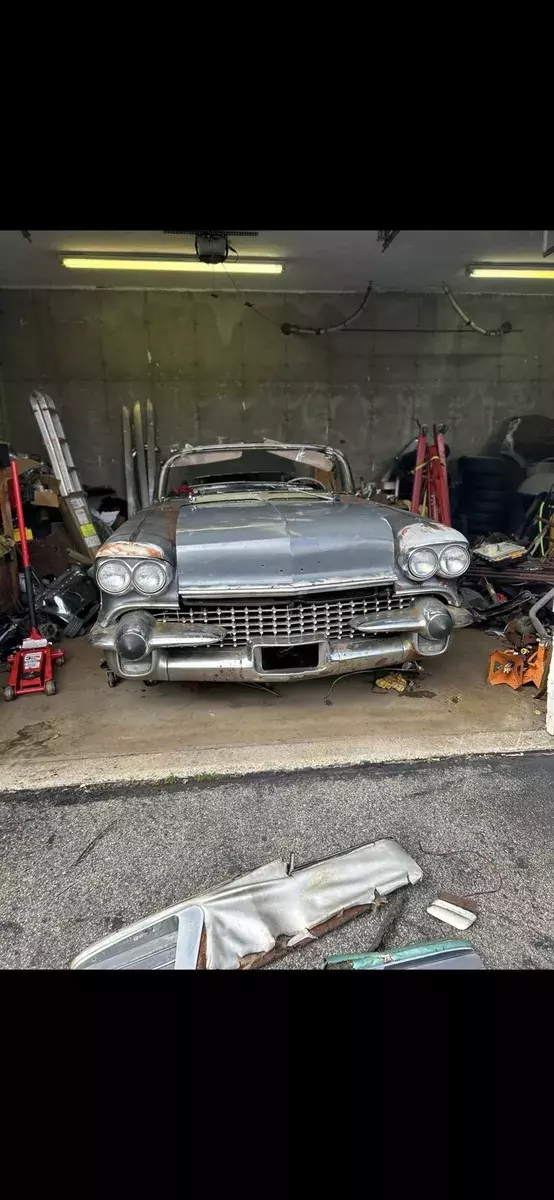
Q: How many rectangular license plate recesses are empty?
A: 1